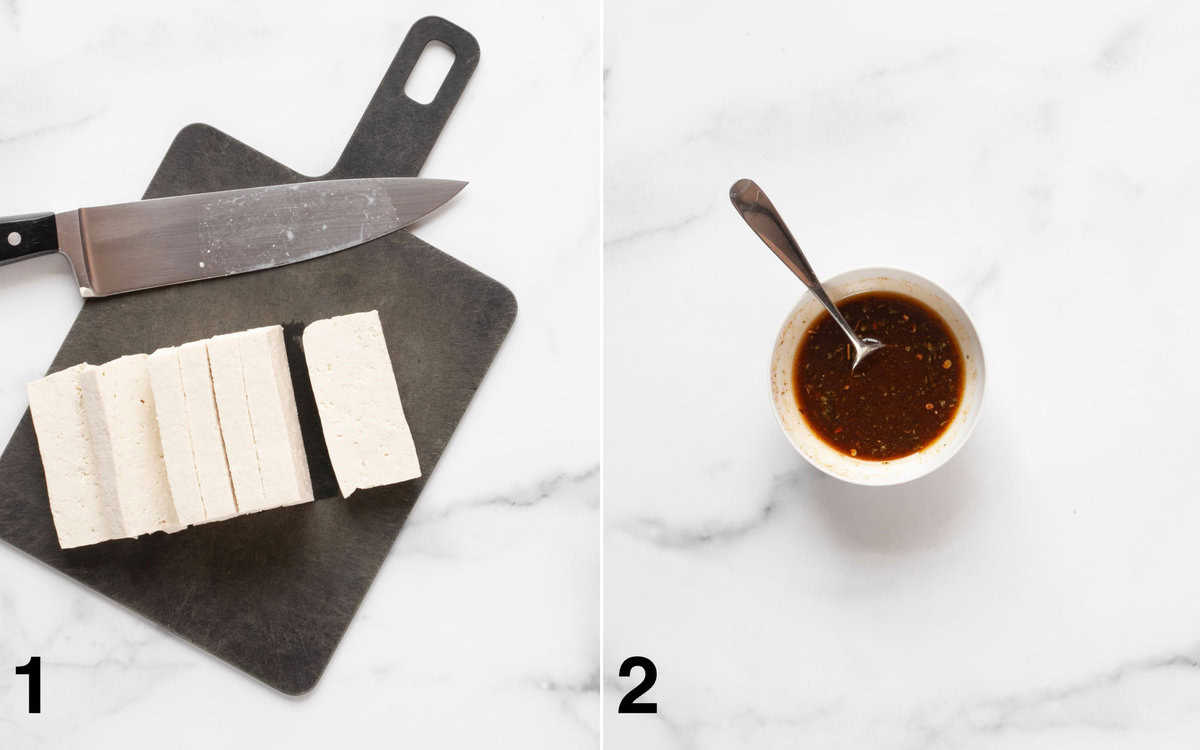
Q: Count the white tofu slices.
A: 7